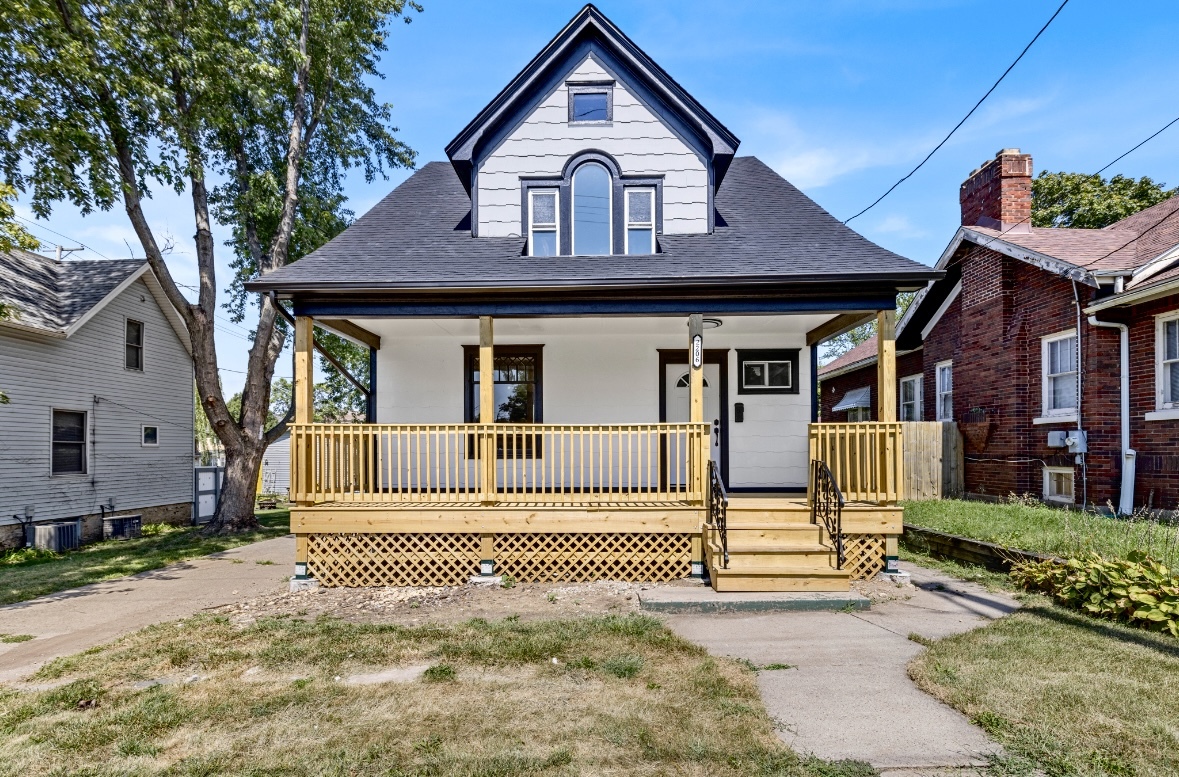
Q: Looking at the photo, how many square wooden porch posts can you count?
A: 4